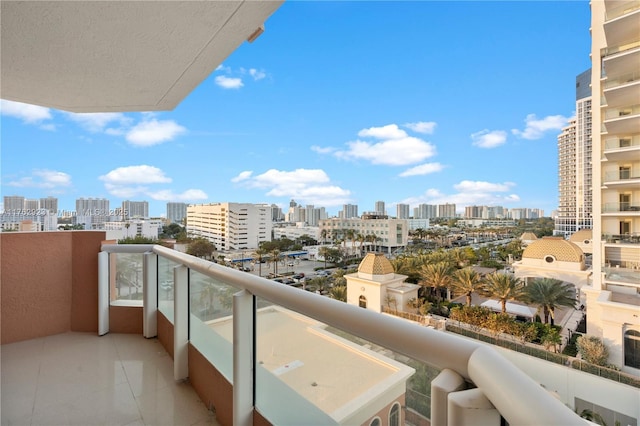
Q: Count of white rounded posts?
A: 6